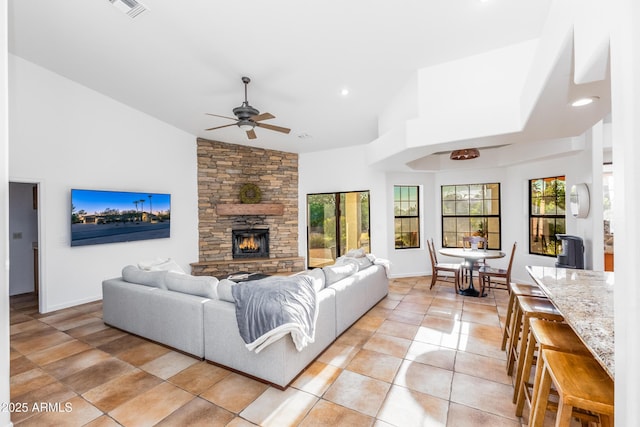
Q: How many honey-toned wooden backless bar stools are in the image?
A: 4